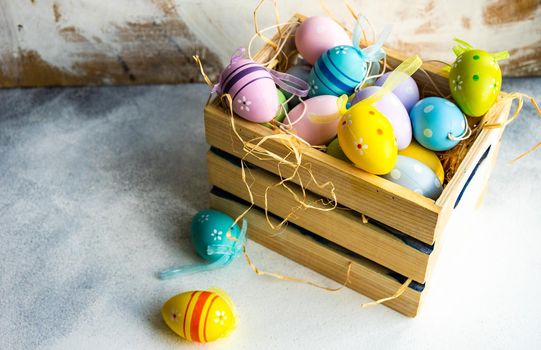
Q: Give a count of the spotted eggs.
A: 4